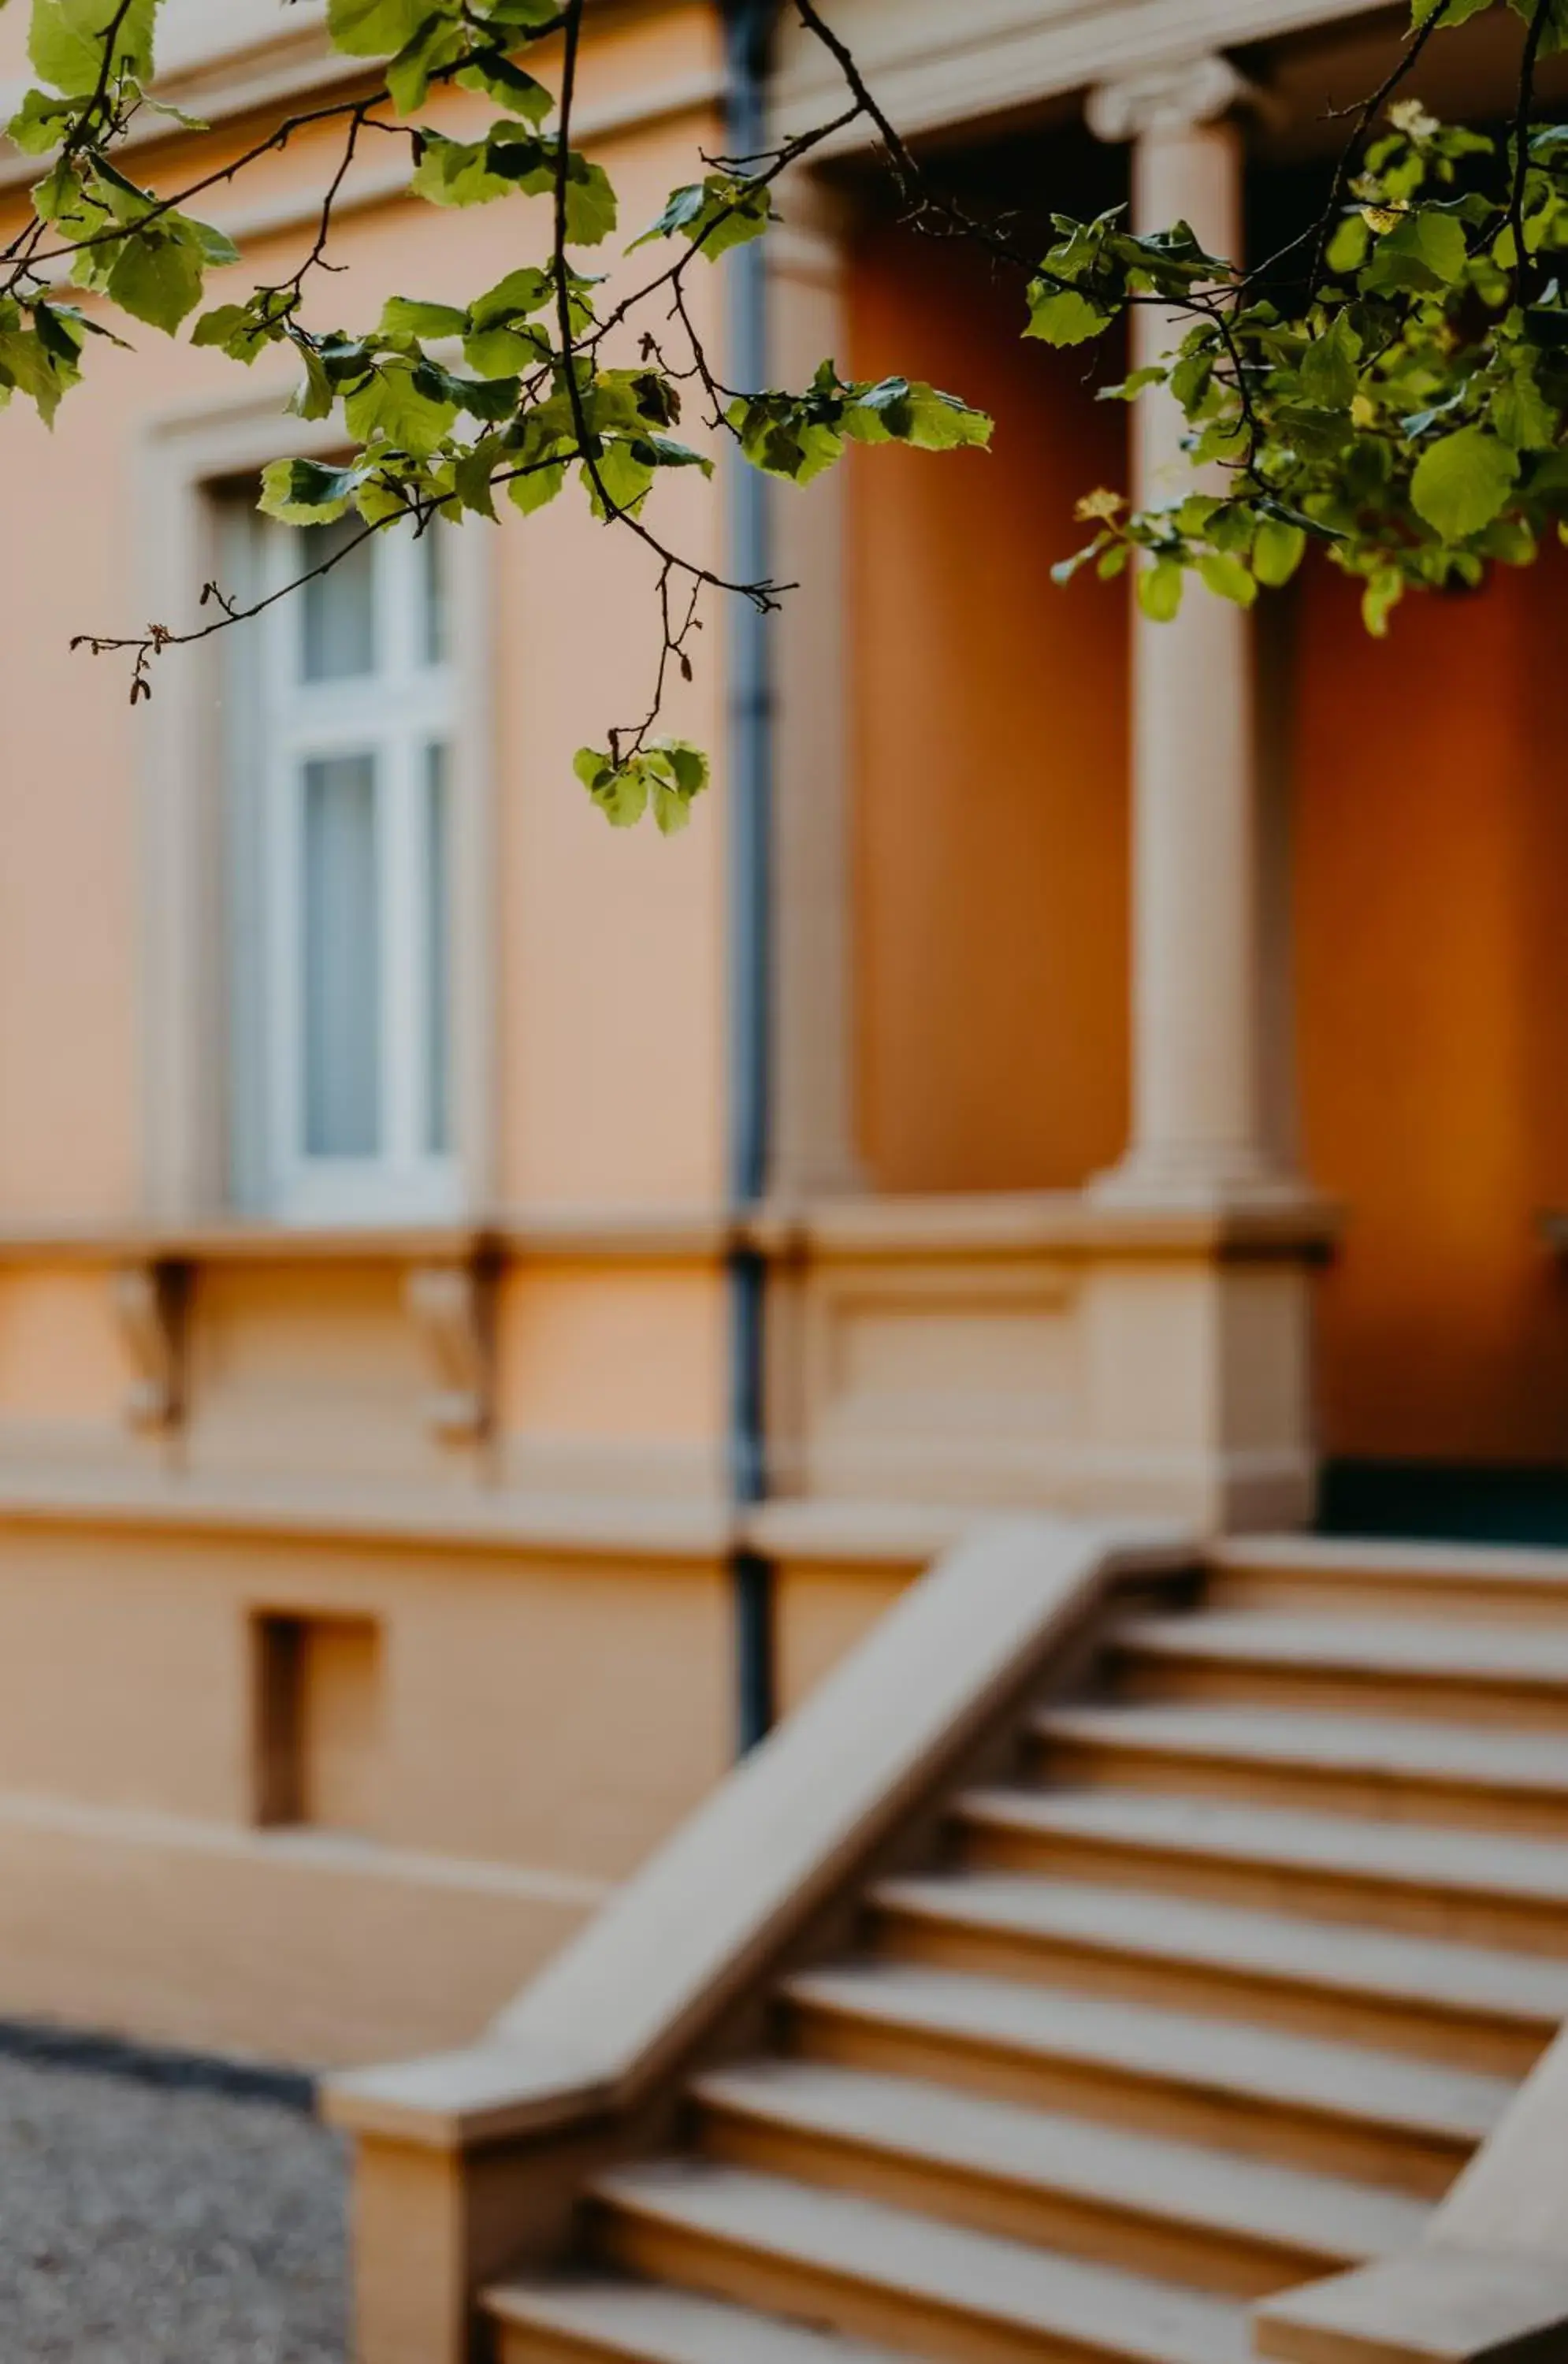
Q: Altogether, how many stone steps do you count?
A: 9